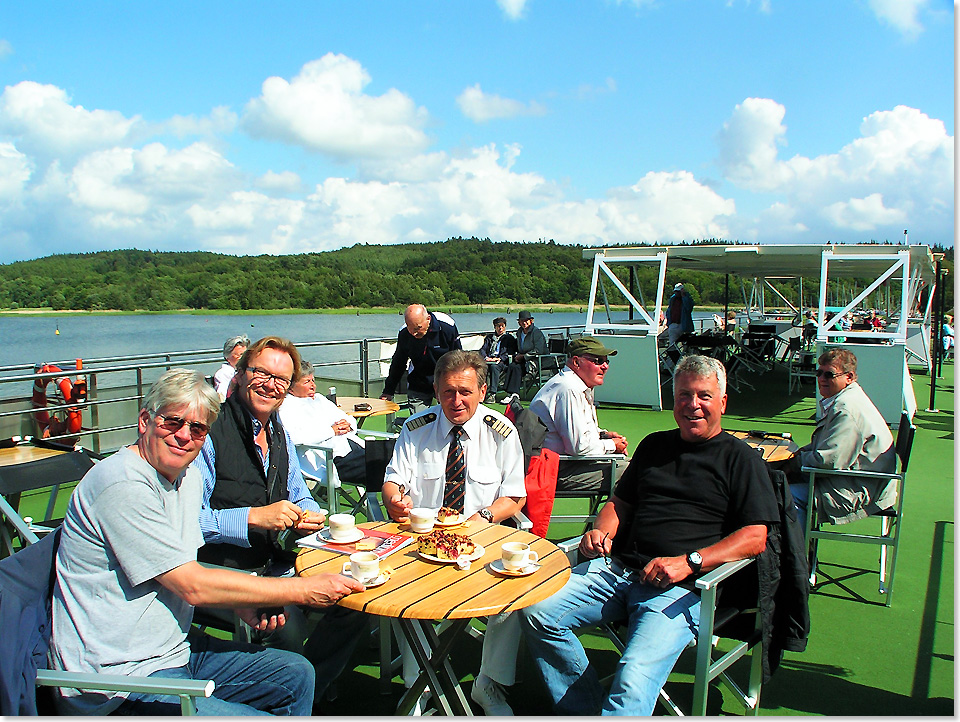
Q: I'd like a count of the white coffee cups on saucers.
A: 3